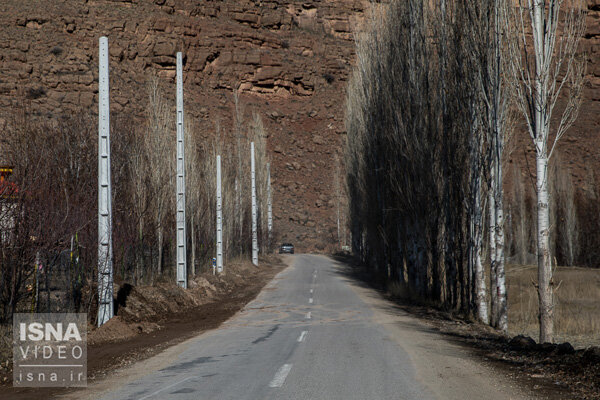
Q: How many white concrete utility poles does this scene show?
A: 5